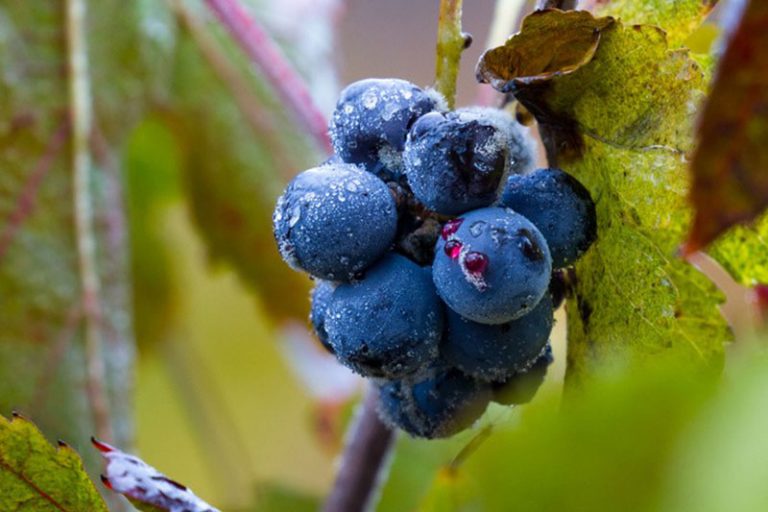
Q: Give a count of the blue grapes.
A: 11